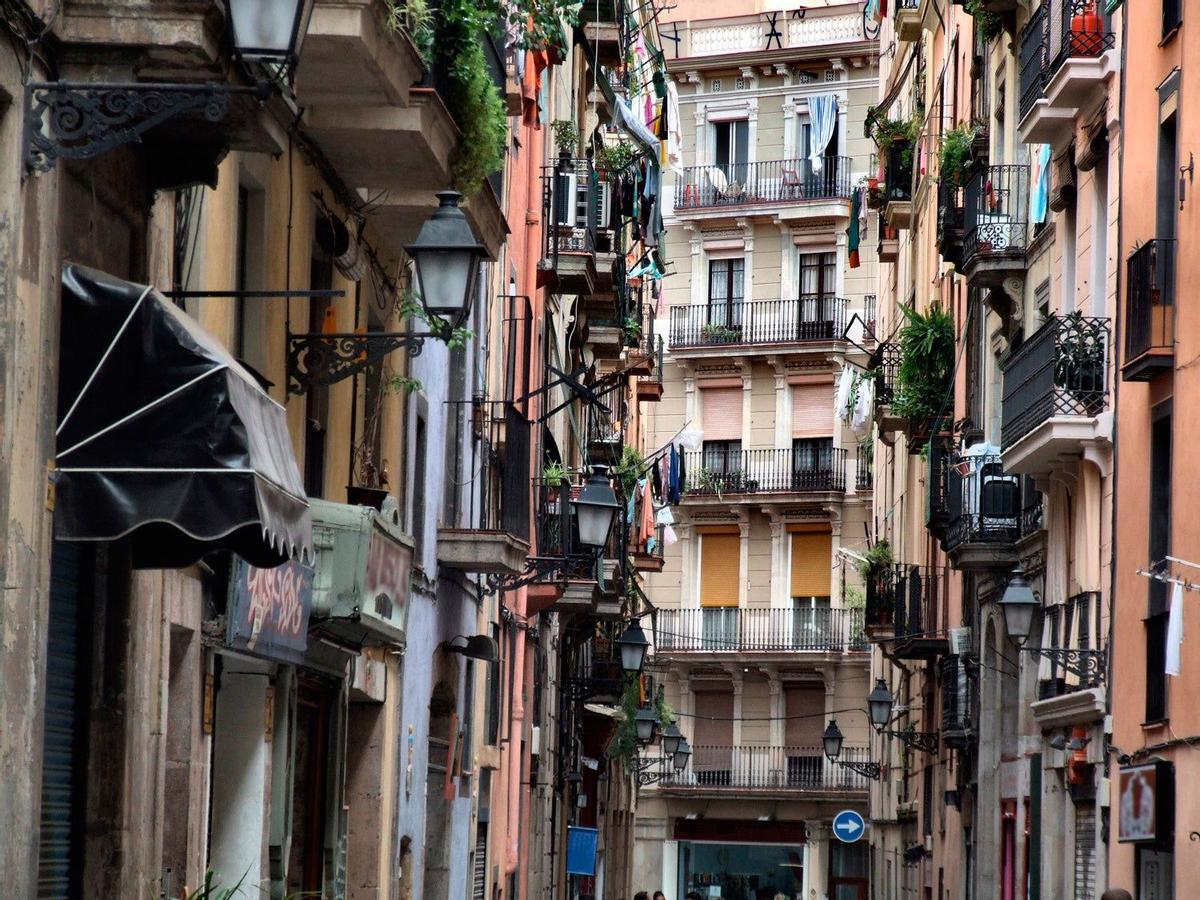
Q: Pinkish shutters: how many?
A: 2